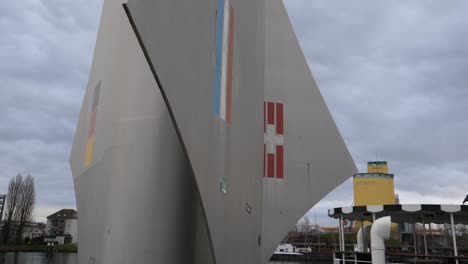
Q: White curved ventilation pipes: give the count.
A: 2